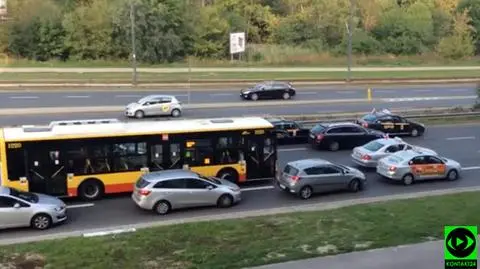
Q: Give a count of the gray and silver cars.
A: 6